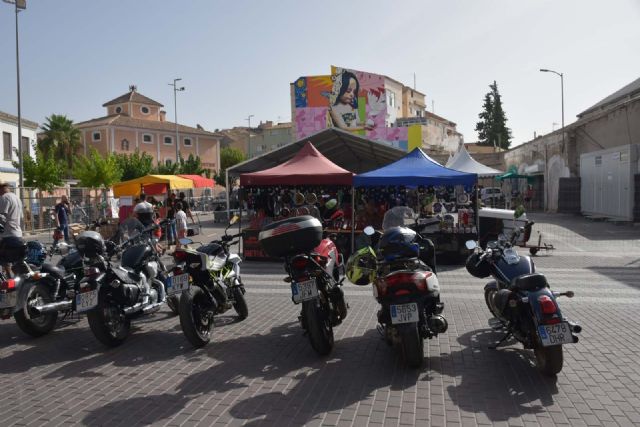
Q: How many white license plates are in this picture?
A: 6